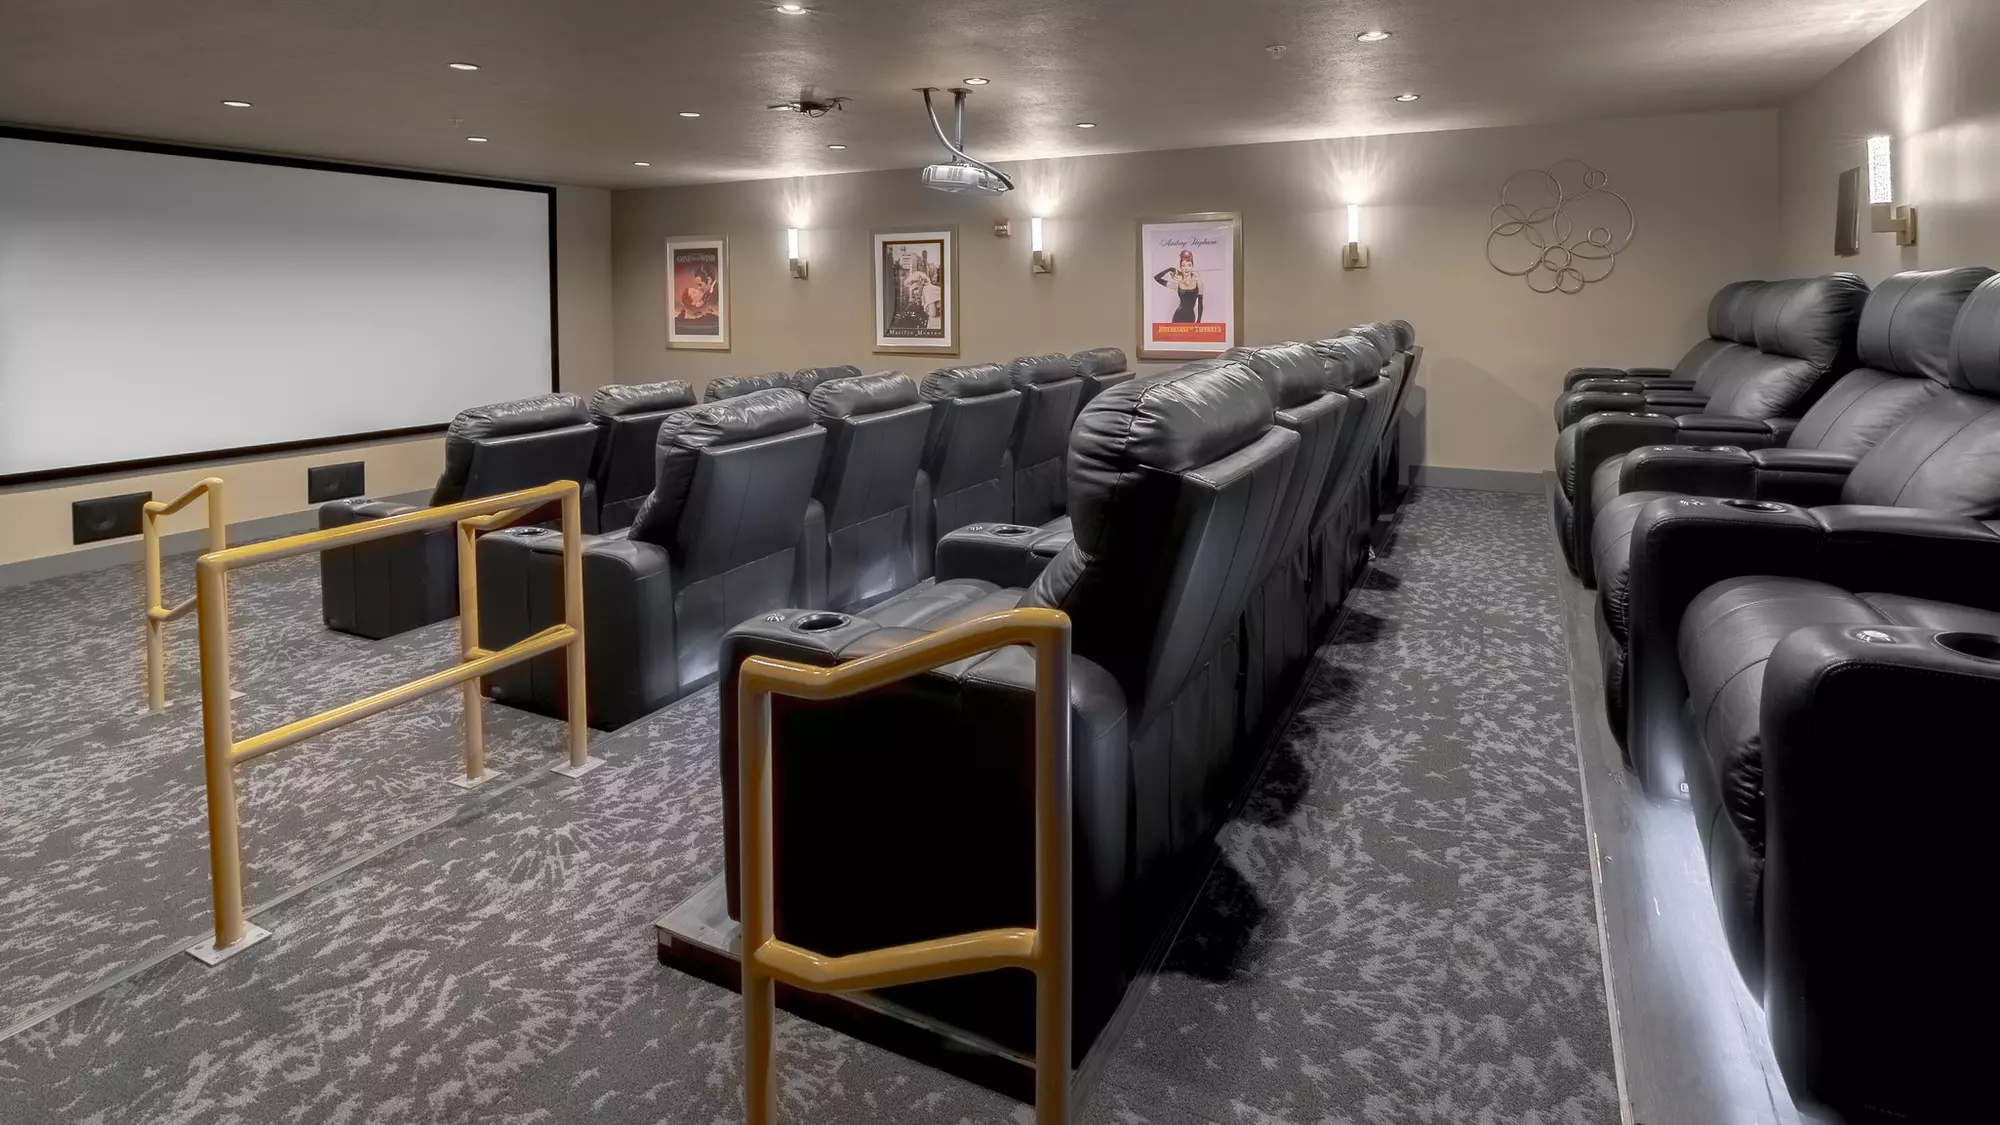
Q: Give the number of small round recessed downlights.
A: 11